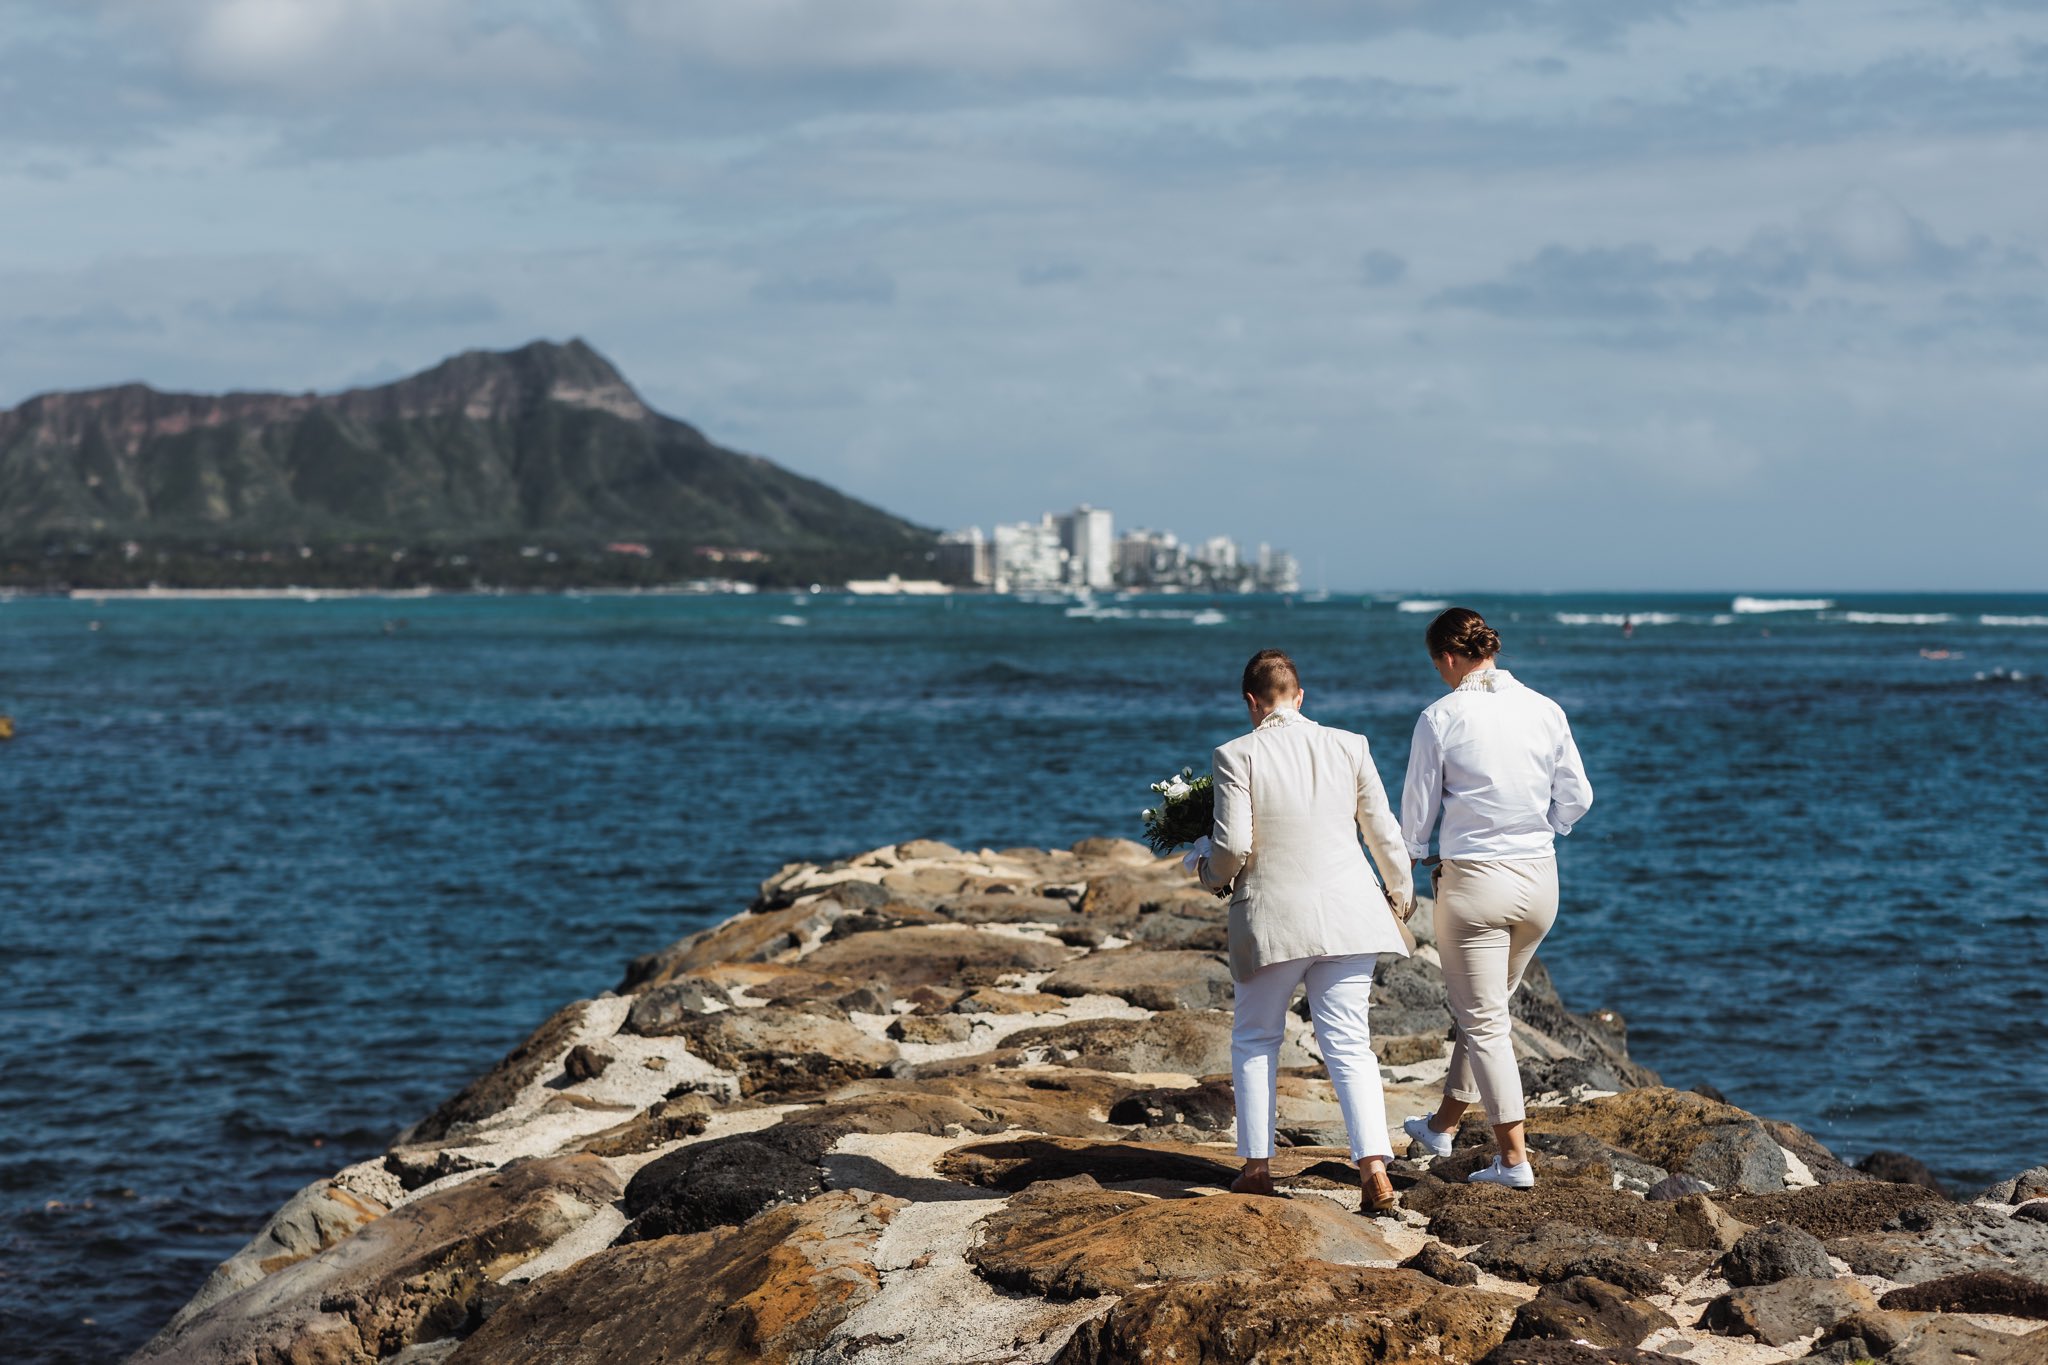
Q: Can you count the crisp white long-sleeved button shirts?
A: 1